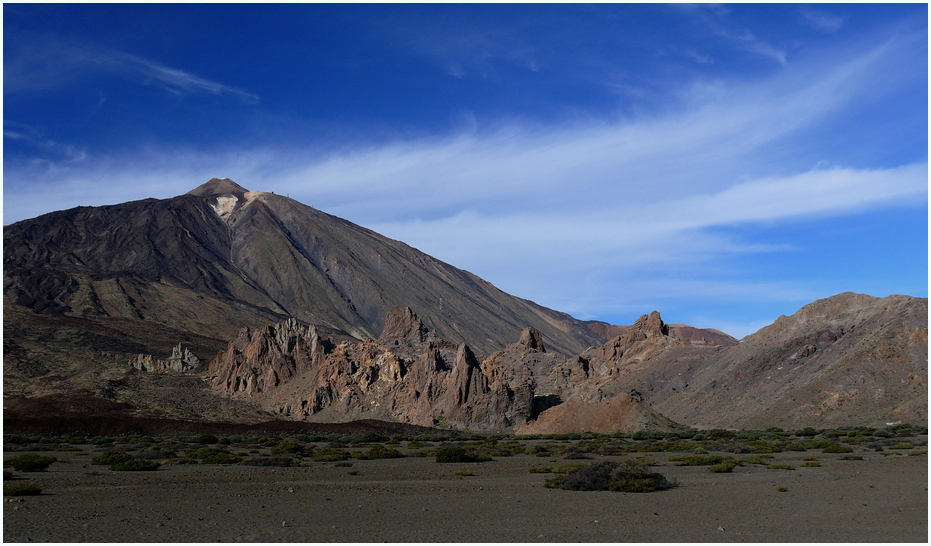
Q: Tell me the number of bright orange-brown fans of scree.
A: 1